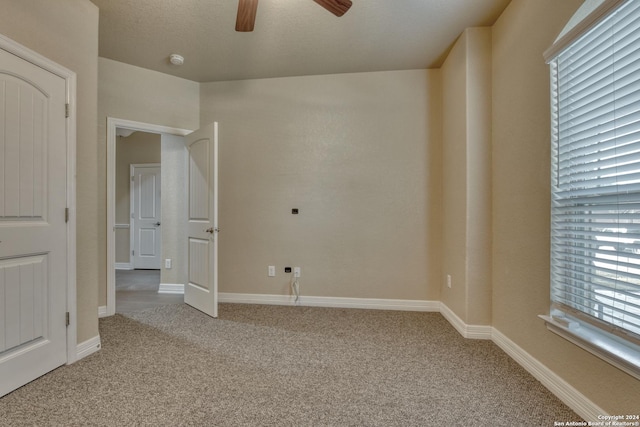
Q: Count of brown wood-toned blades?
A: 2